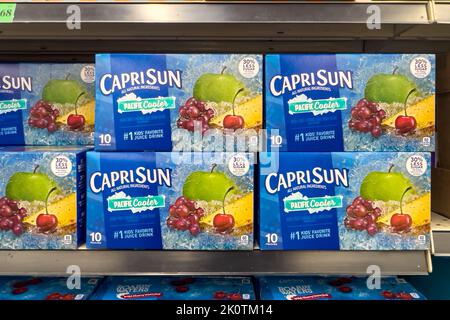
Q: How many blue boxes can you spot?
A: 9